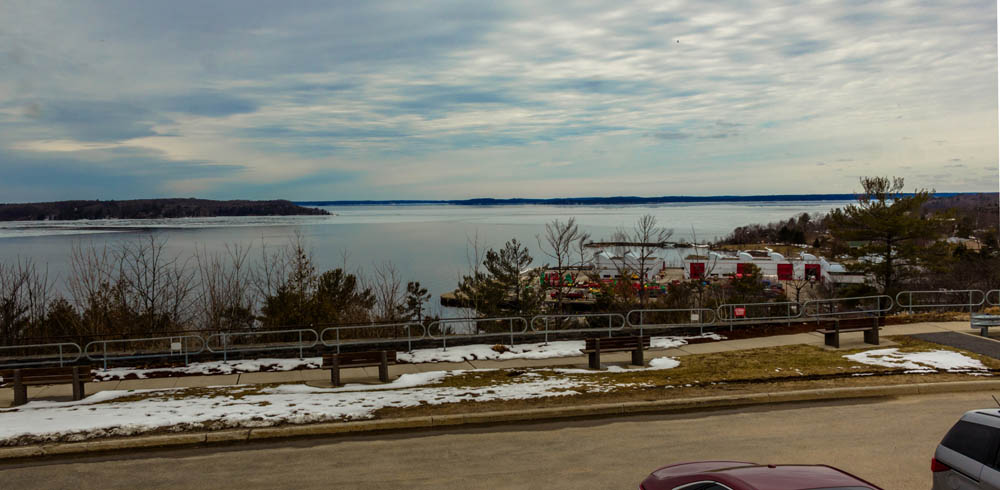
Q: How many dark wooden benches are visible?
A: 4